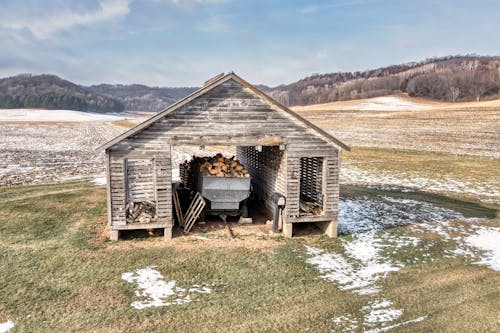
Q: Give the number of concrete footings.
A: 4